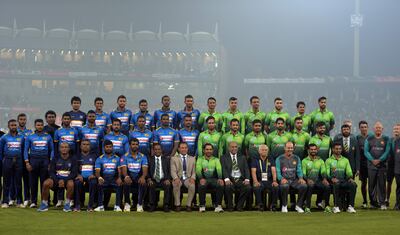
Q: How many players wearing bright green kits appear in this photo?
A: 15